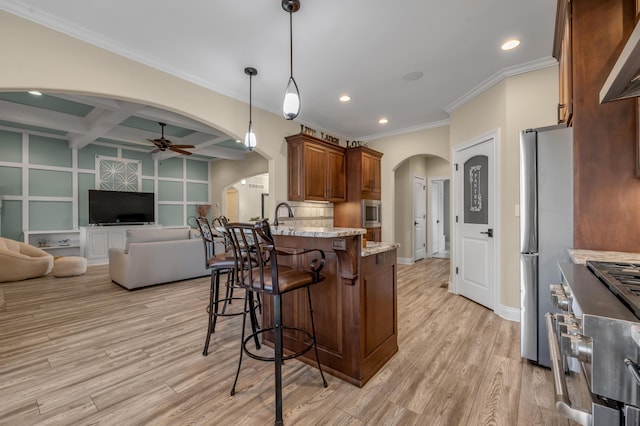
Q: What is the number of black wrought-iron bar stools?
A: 3